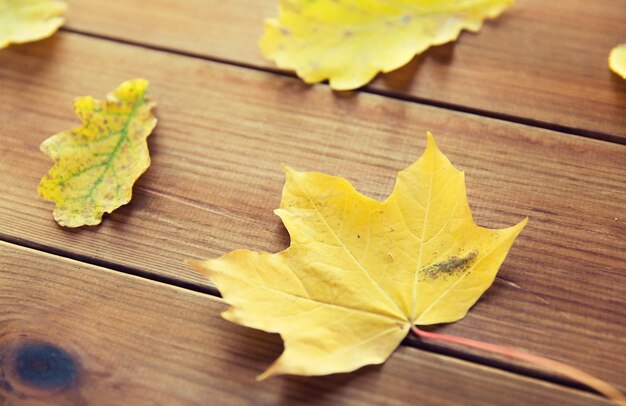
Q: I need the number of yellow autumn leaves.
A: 5